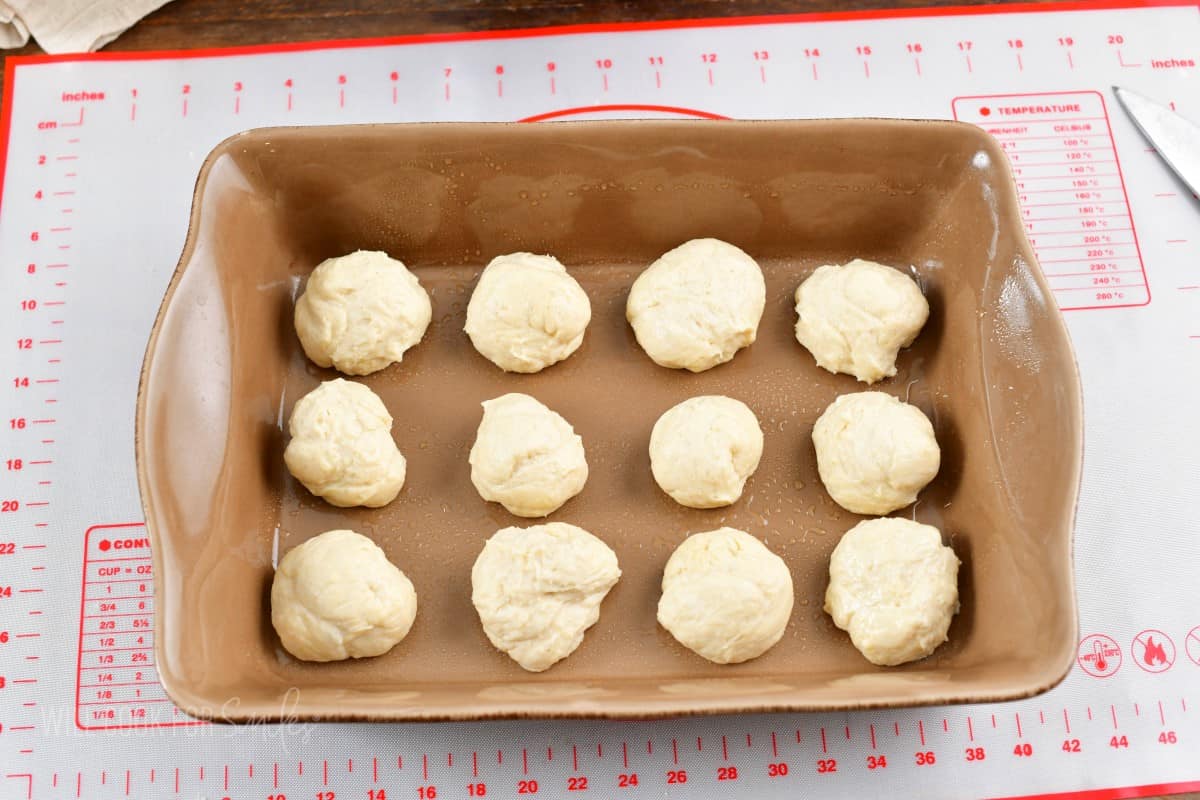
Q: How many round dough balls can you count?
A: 12